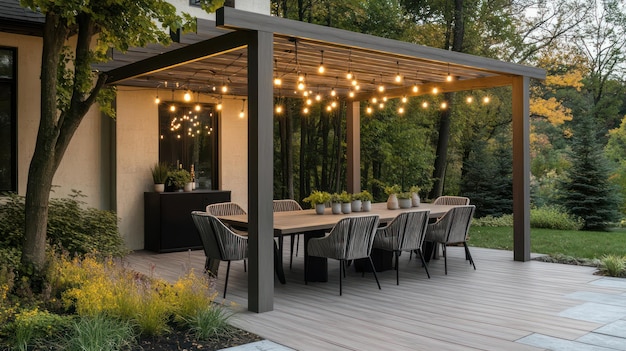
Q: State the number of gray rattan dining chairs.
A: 7